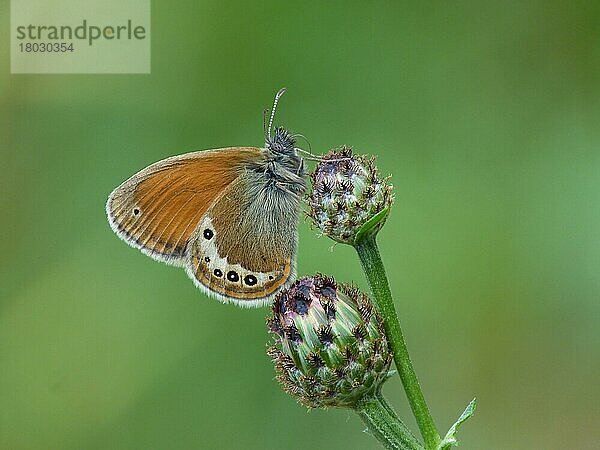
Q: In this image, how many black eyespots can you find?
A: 7